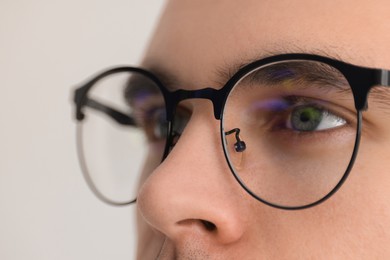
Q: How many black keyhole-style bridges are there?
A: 1